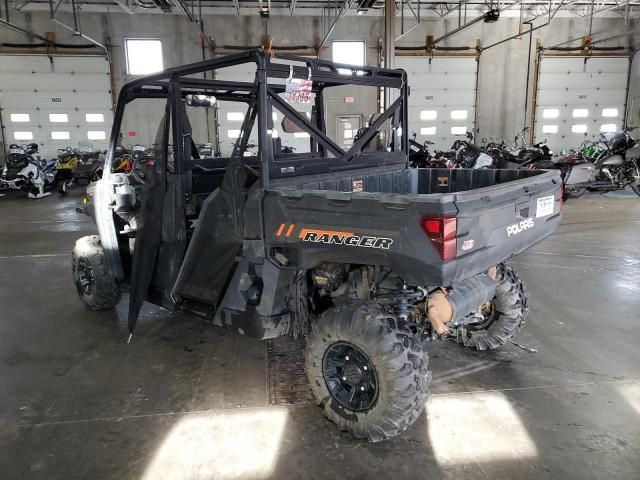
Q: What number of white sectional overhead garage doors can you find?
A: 4